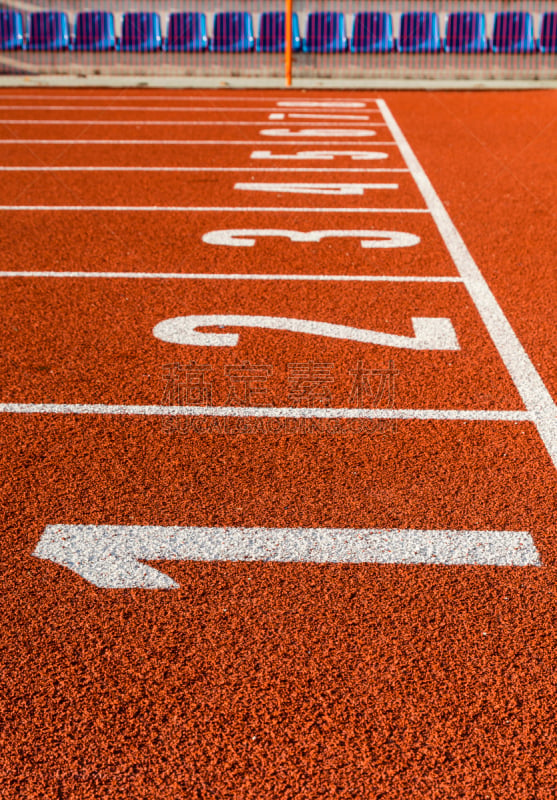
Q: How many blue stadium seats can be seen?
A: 13